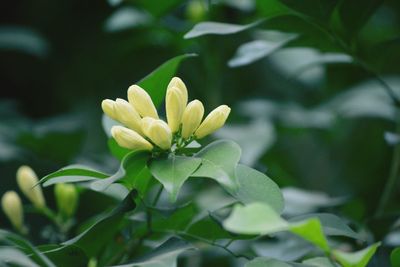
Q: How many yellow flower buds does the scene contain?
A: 13